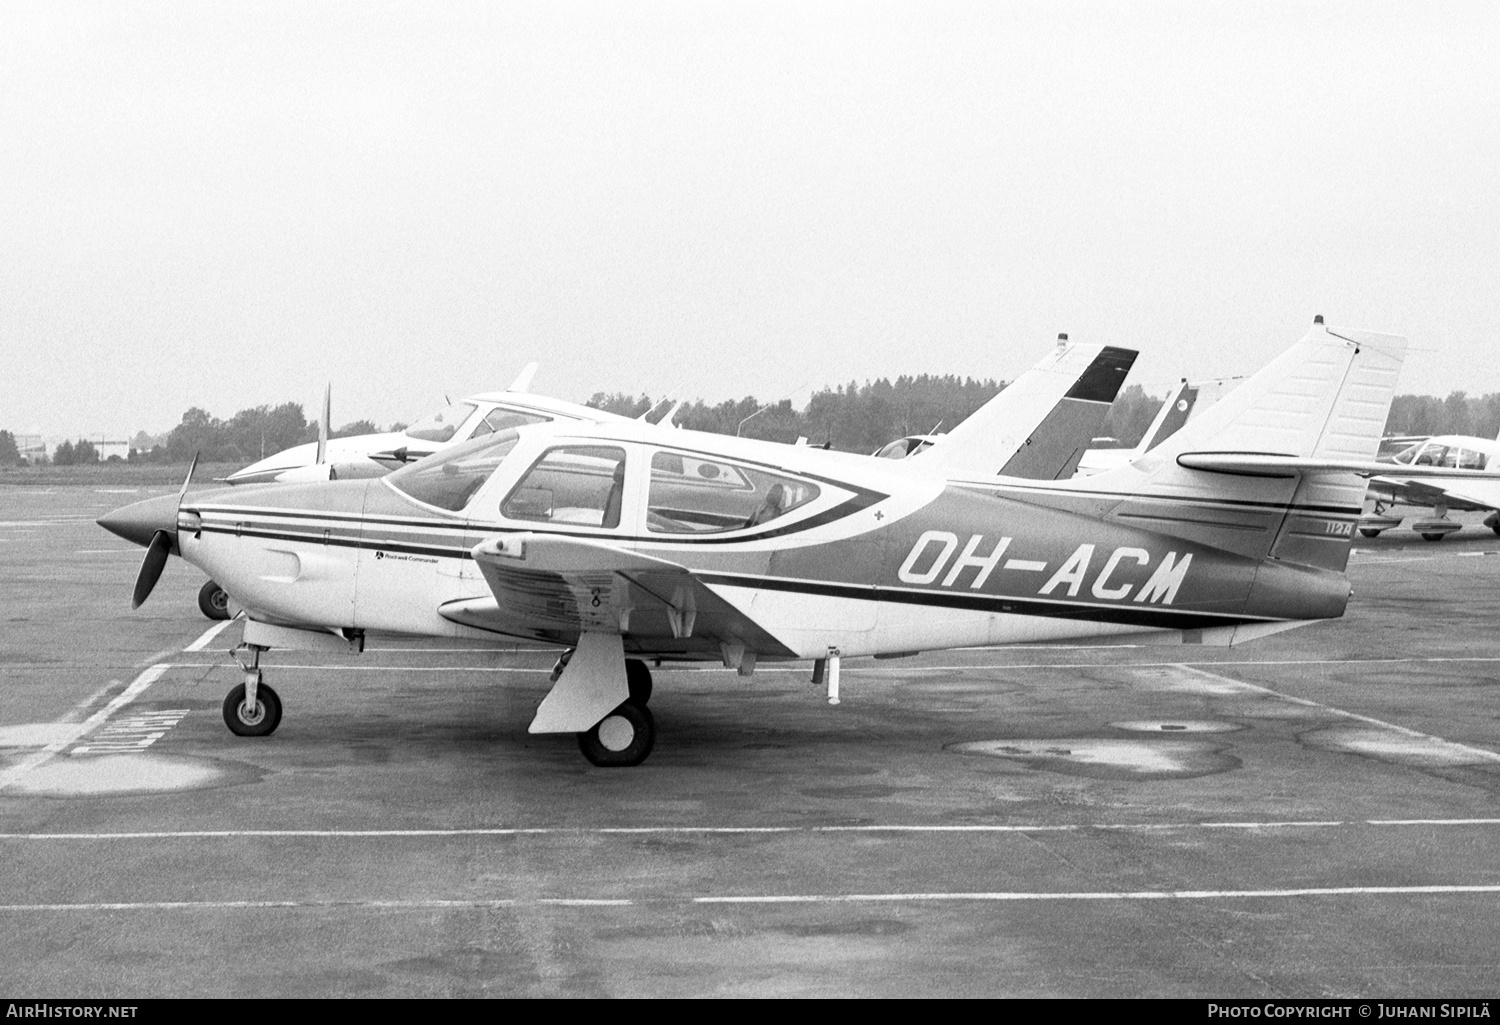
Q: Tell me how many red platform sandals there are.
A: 0